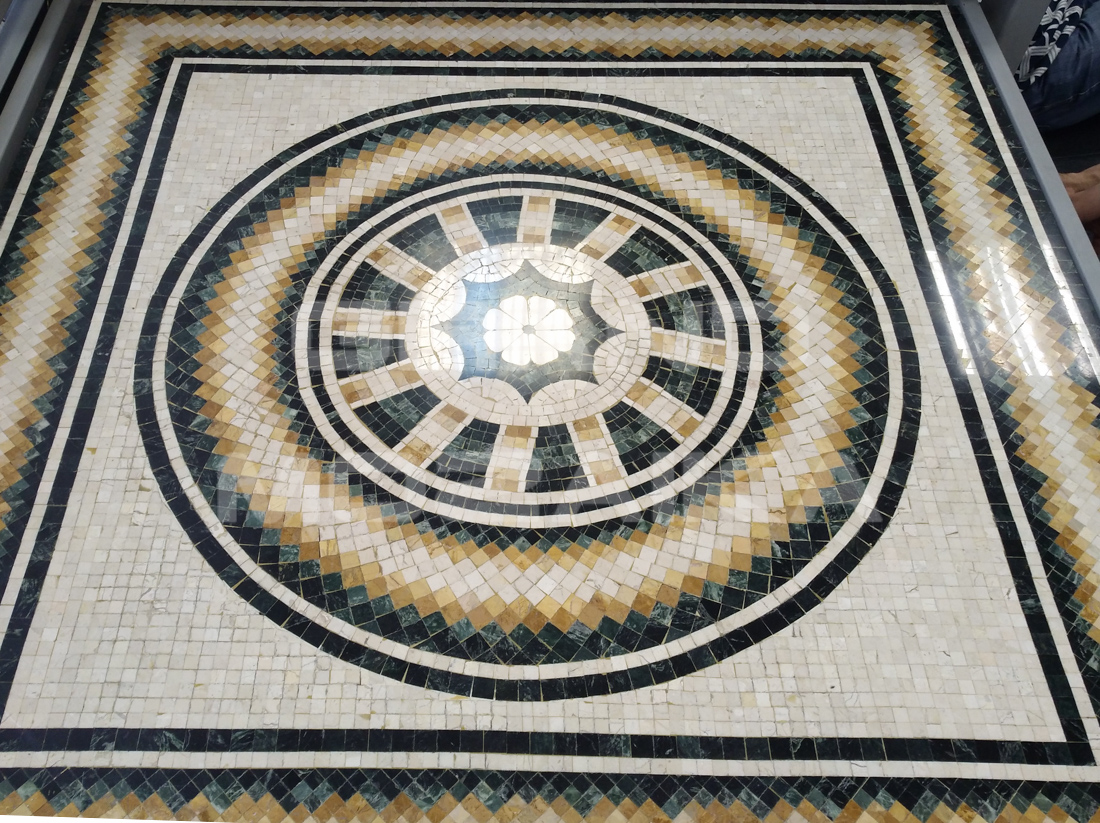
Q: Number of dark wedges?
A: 12